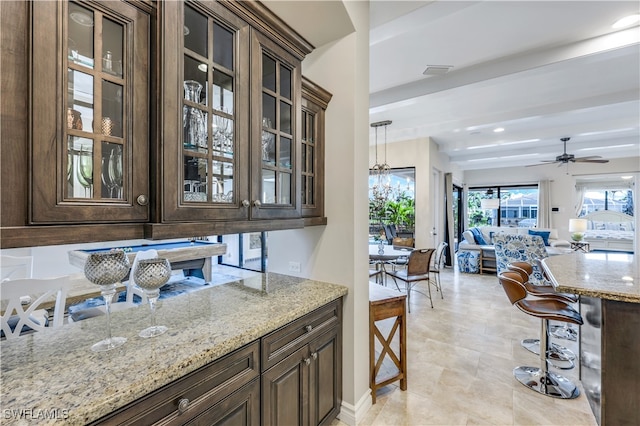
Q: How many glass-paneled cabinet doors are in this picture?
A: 4